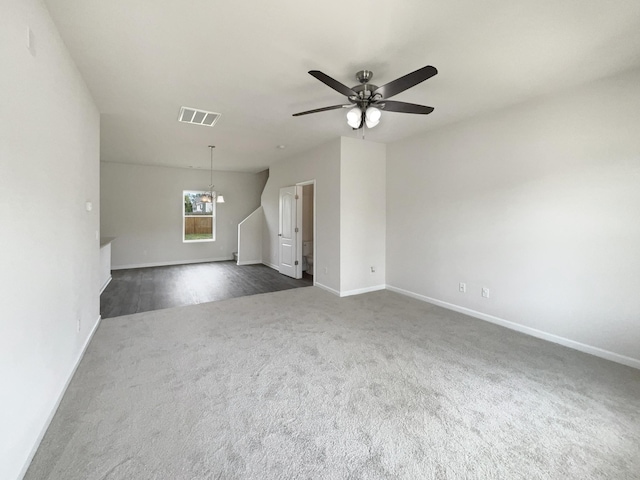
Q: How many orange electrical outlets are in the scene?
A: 0